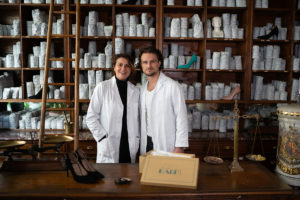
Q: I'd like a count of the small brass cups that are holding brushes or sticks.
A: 1